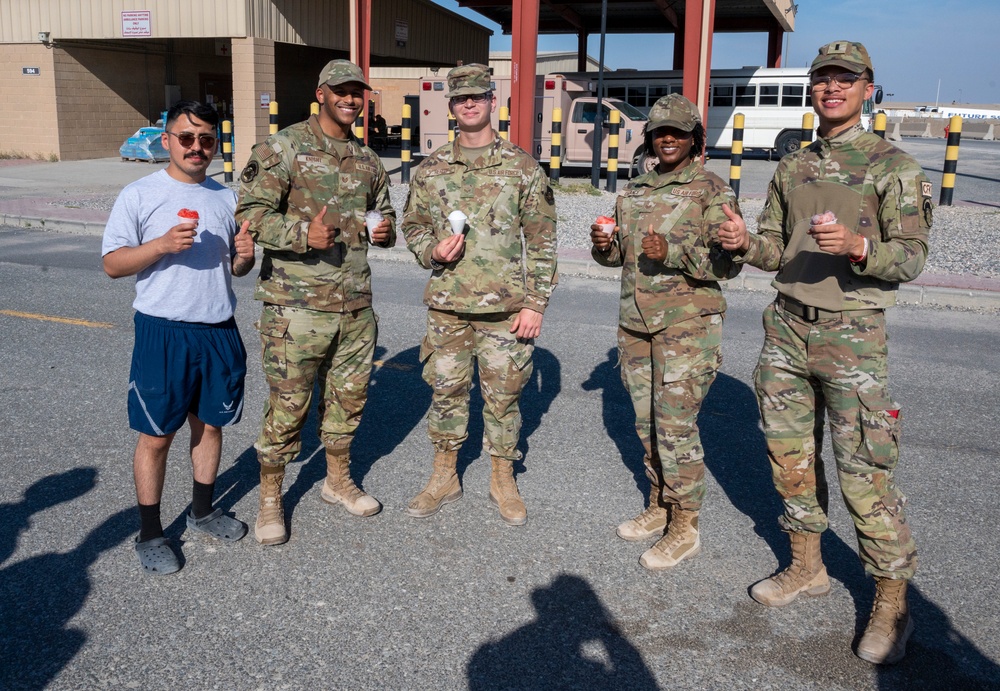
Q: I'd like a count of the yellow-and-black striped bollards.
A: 13